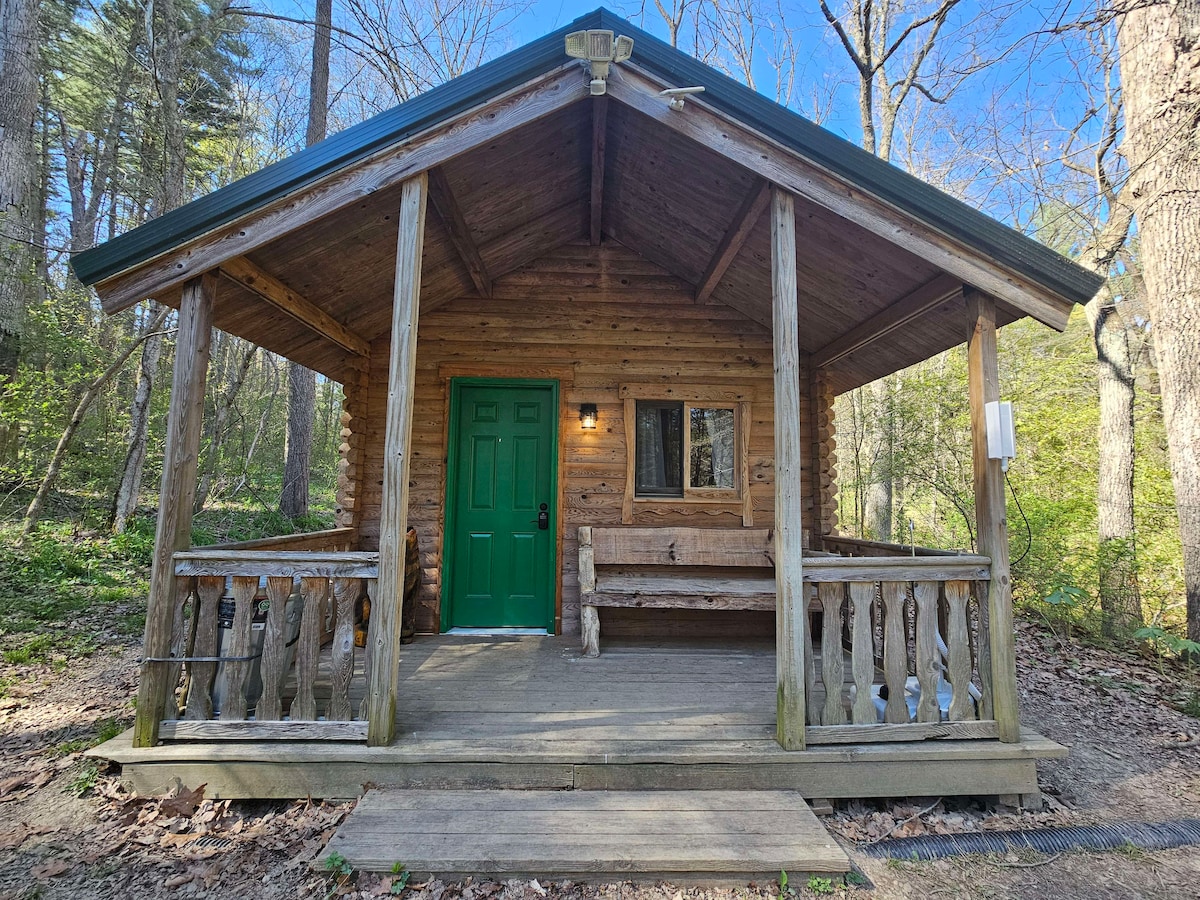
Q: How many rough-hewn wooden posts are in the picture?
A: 4